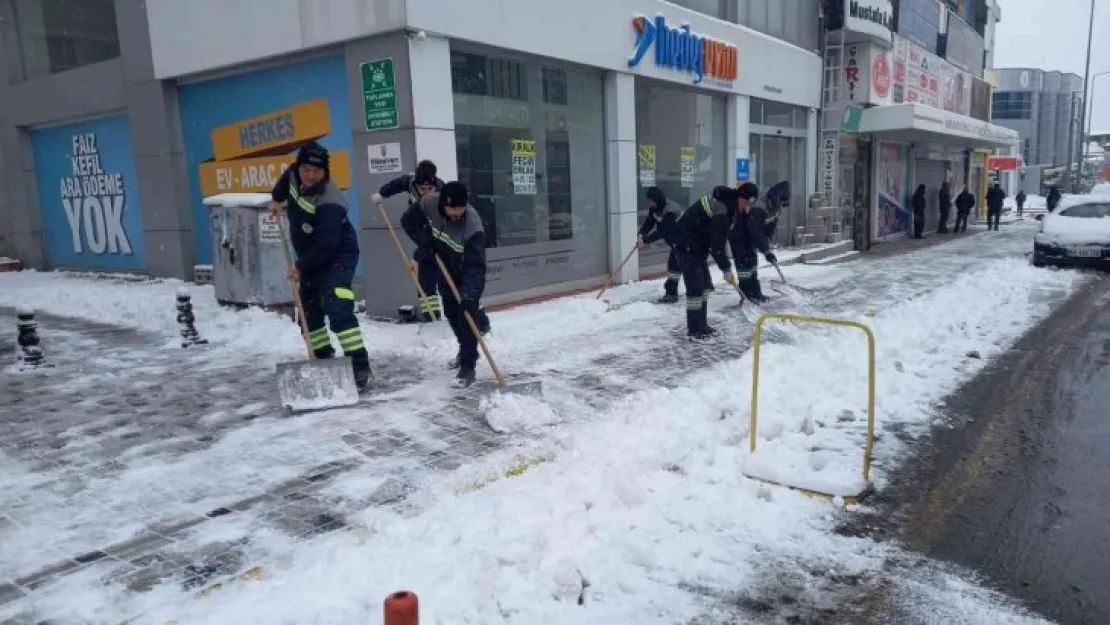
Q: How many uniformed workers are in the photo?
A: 6